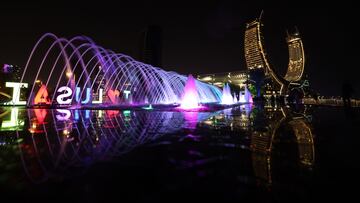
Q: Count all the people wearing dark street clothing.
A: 1